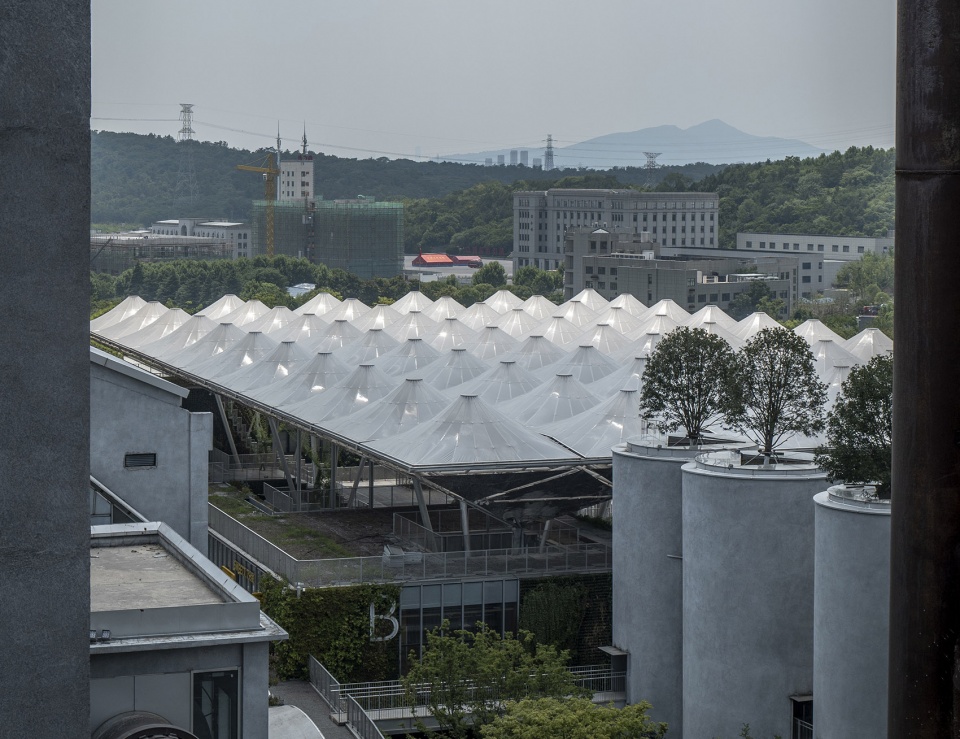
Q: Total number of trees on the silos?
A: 3